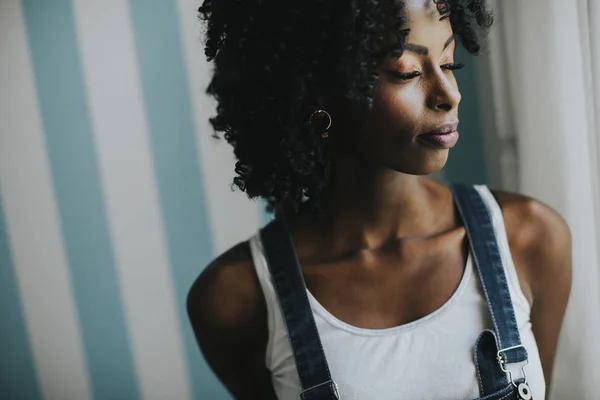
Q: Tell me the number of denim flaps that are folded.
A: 1